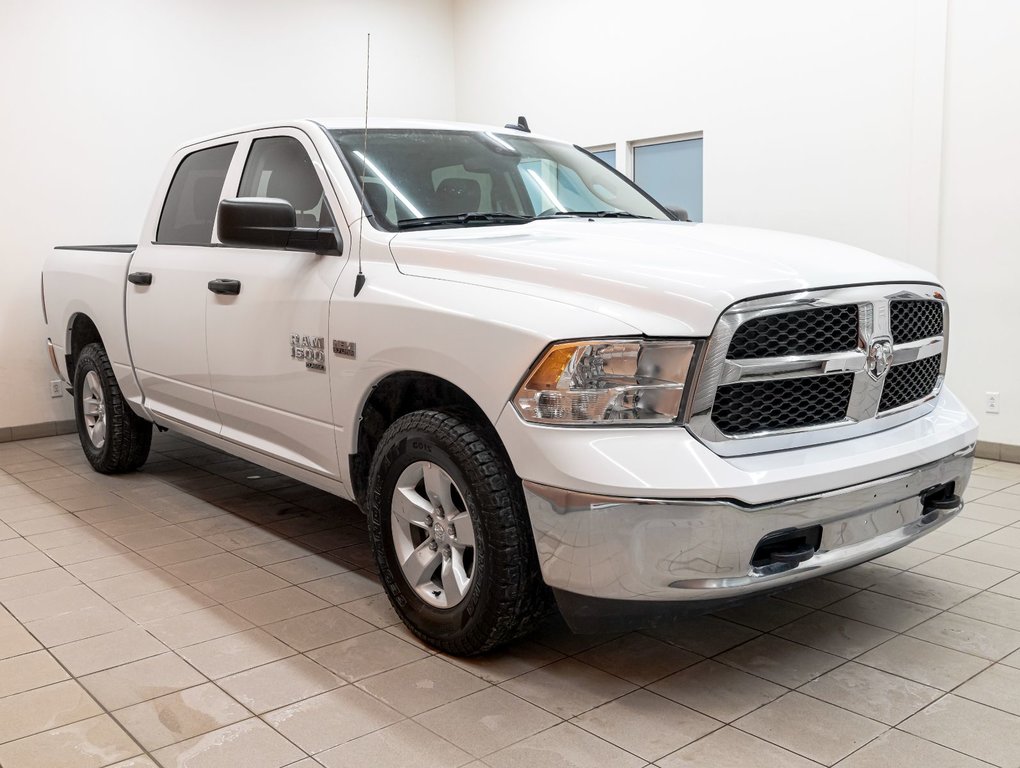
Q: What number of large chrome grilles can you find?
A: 1